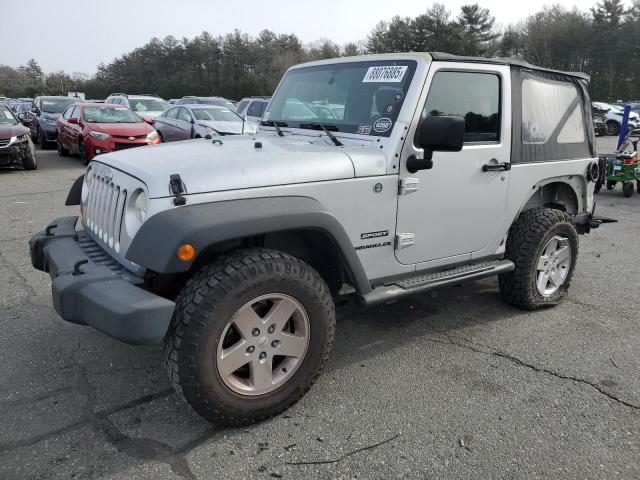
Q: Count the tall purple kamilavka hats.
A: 0